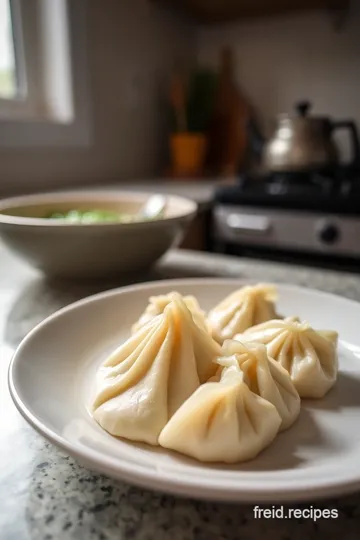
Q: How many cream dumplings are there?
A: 6